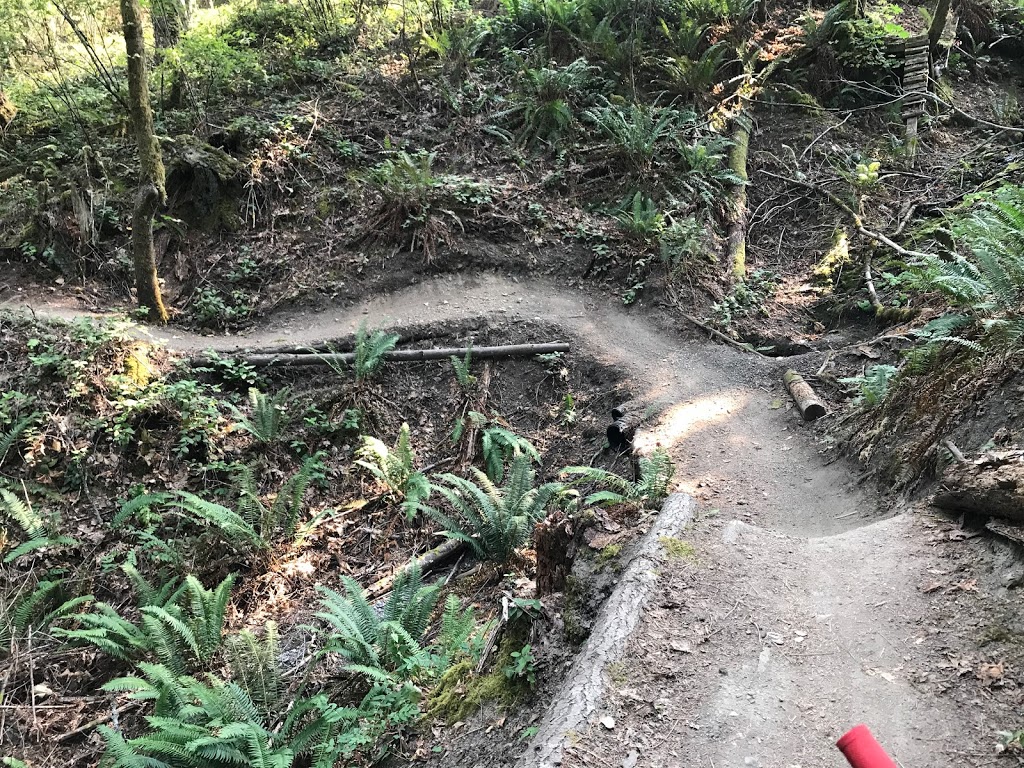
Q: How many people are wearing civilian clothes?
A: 0